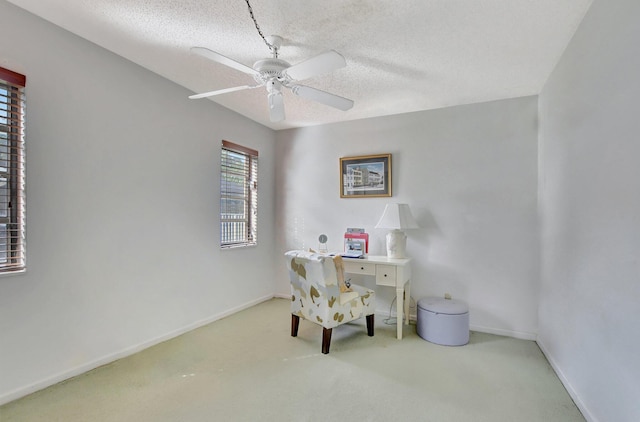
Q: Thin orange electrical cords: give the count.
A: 0